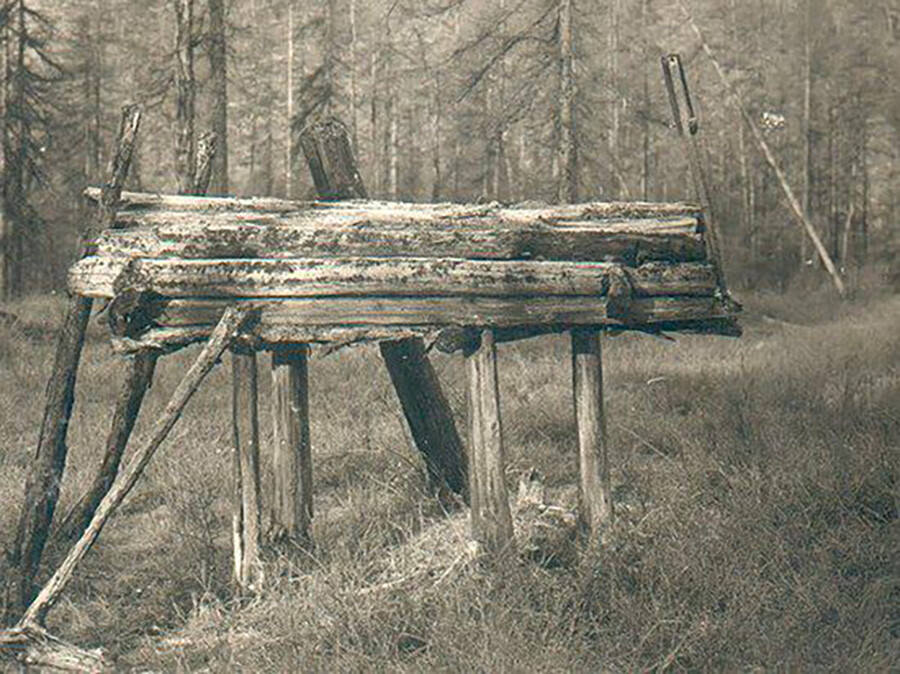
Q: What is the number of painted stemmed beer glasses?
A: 0